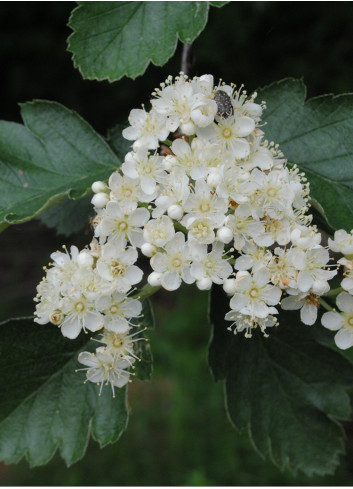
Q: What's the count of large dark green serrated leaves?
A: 5